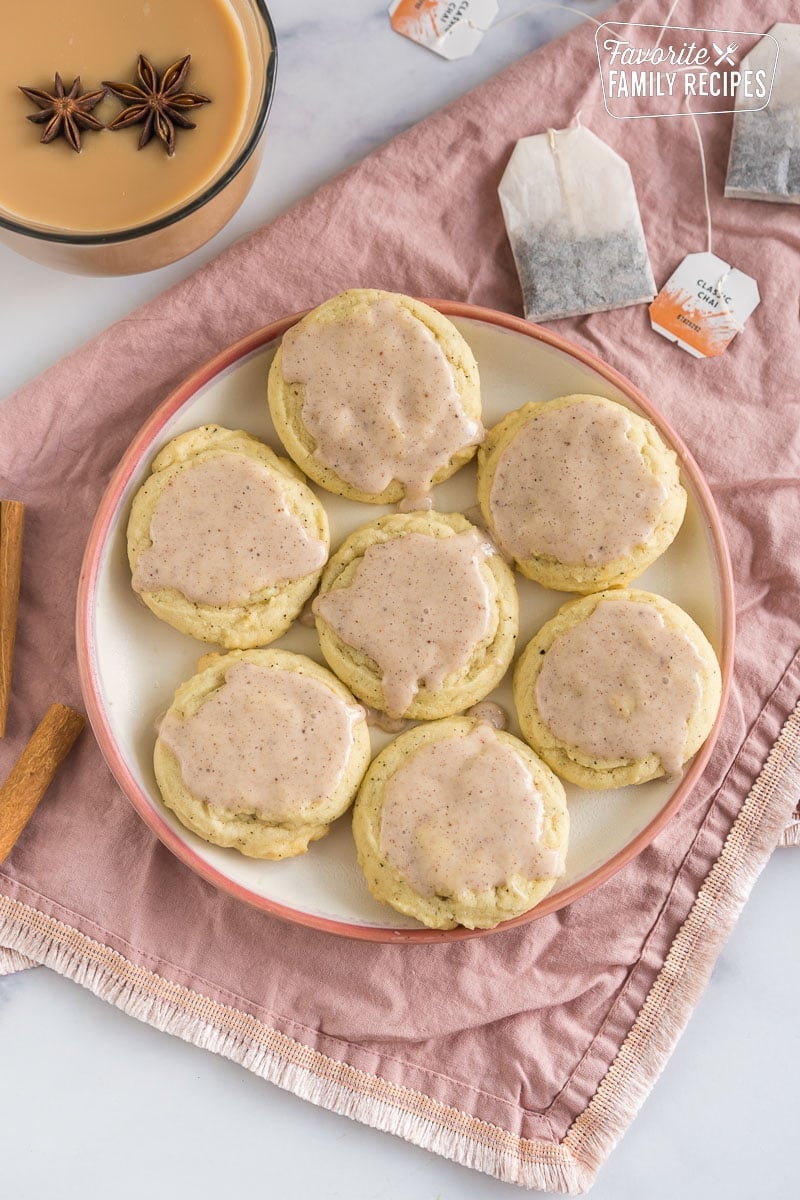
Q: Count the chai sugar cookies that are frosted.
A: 7